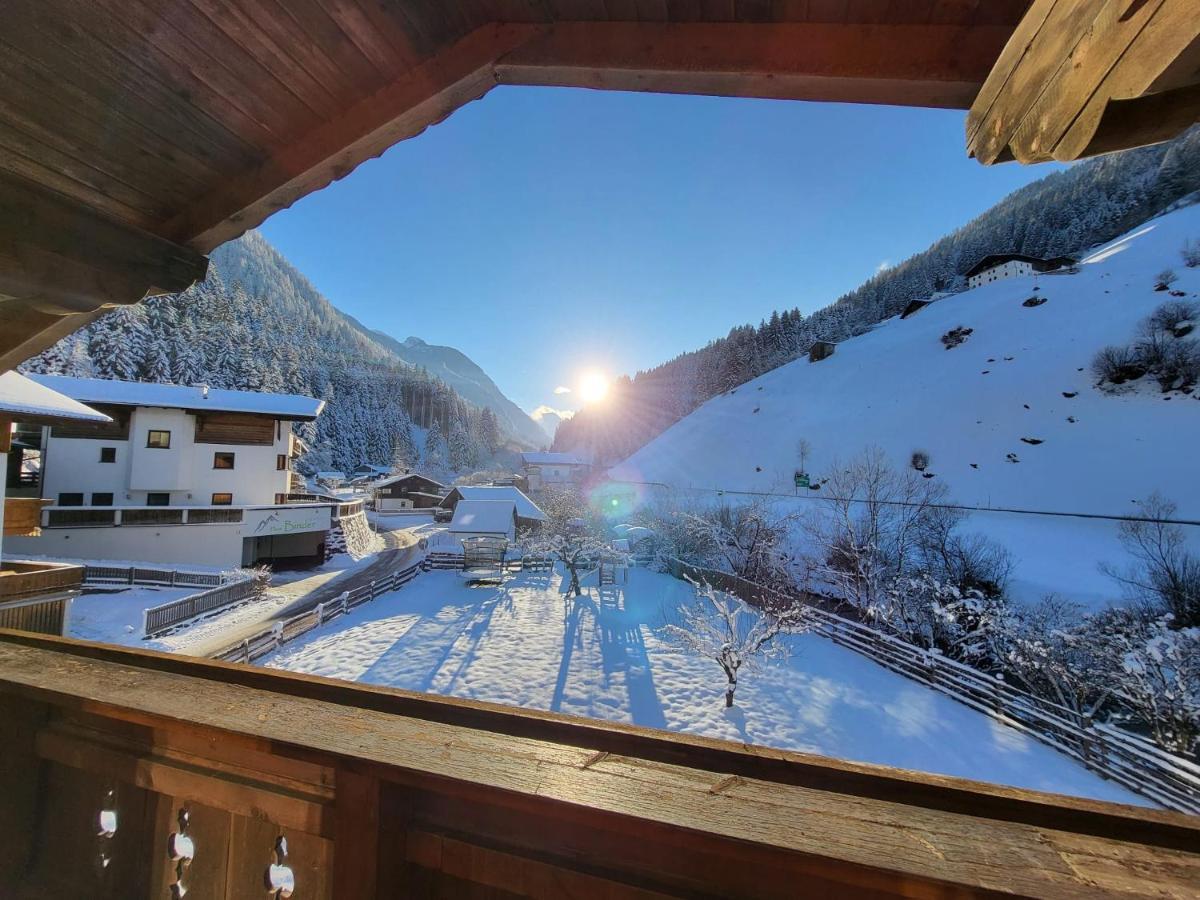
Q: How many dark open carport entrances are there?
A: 1